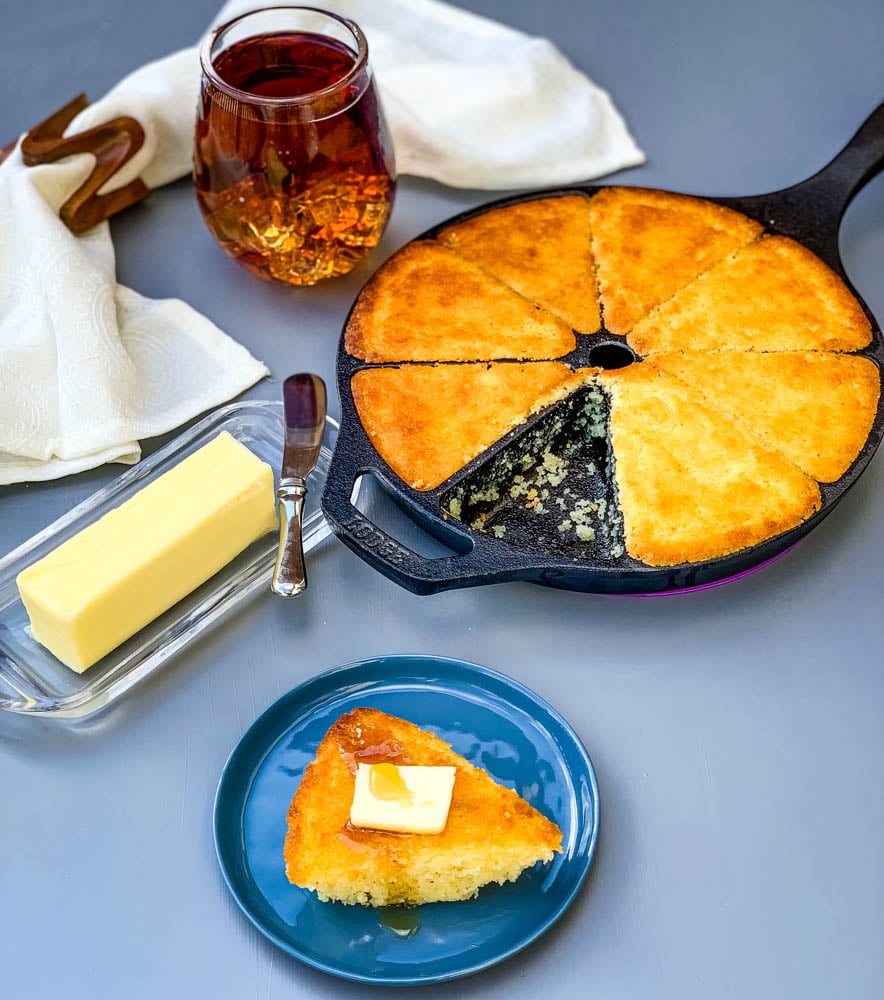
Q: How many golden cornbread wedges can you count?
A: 8